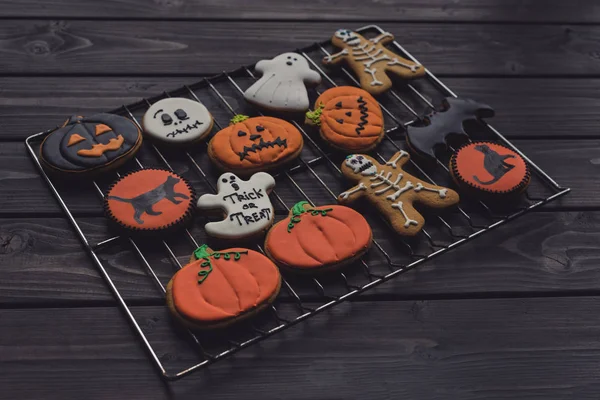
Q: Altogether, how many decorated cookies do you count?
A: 13